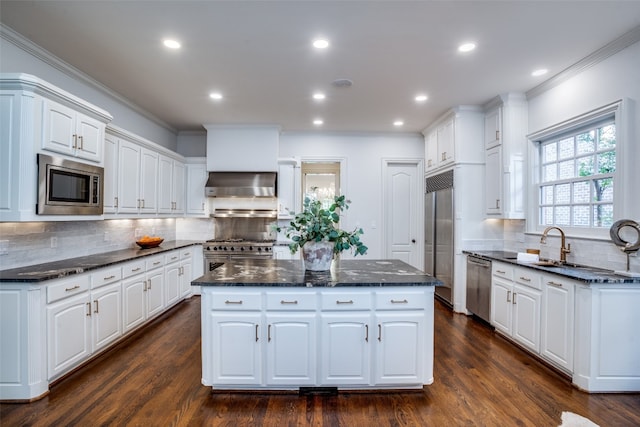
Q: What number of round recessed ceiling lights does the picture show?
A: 9